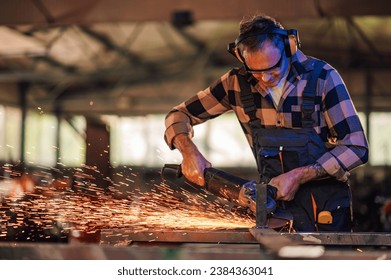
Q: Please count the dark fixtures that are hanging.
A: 1